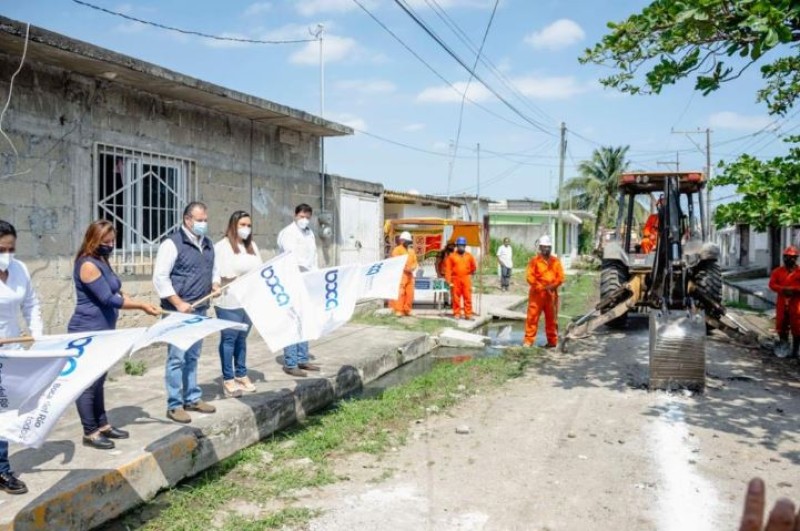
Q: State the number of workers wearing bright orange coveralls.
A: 5